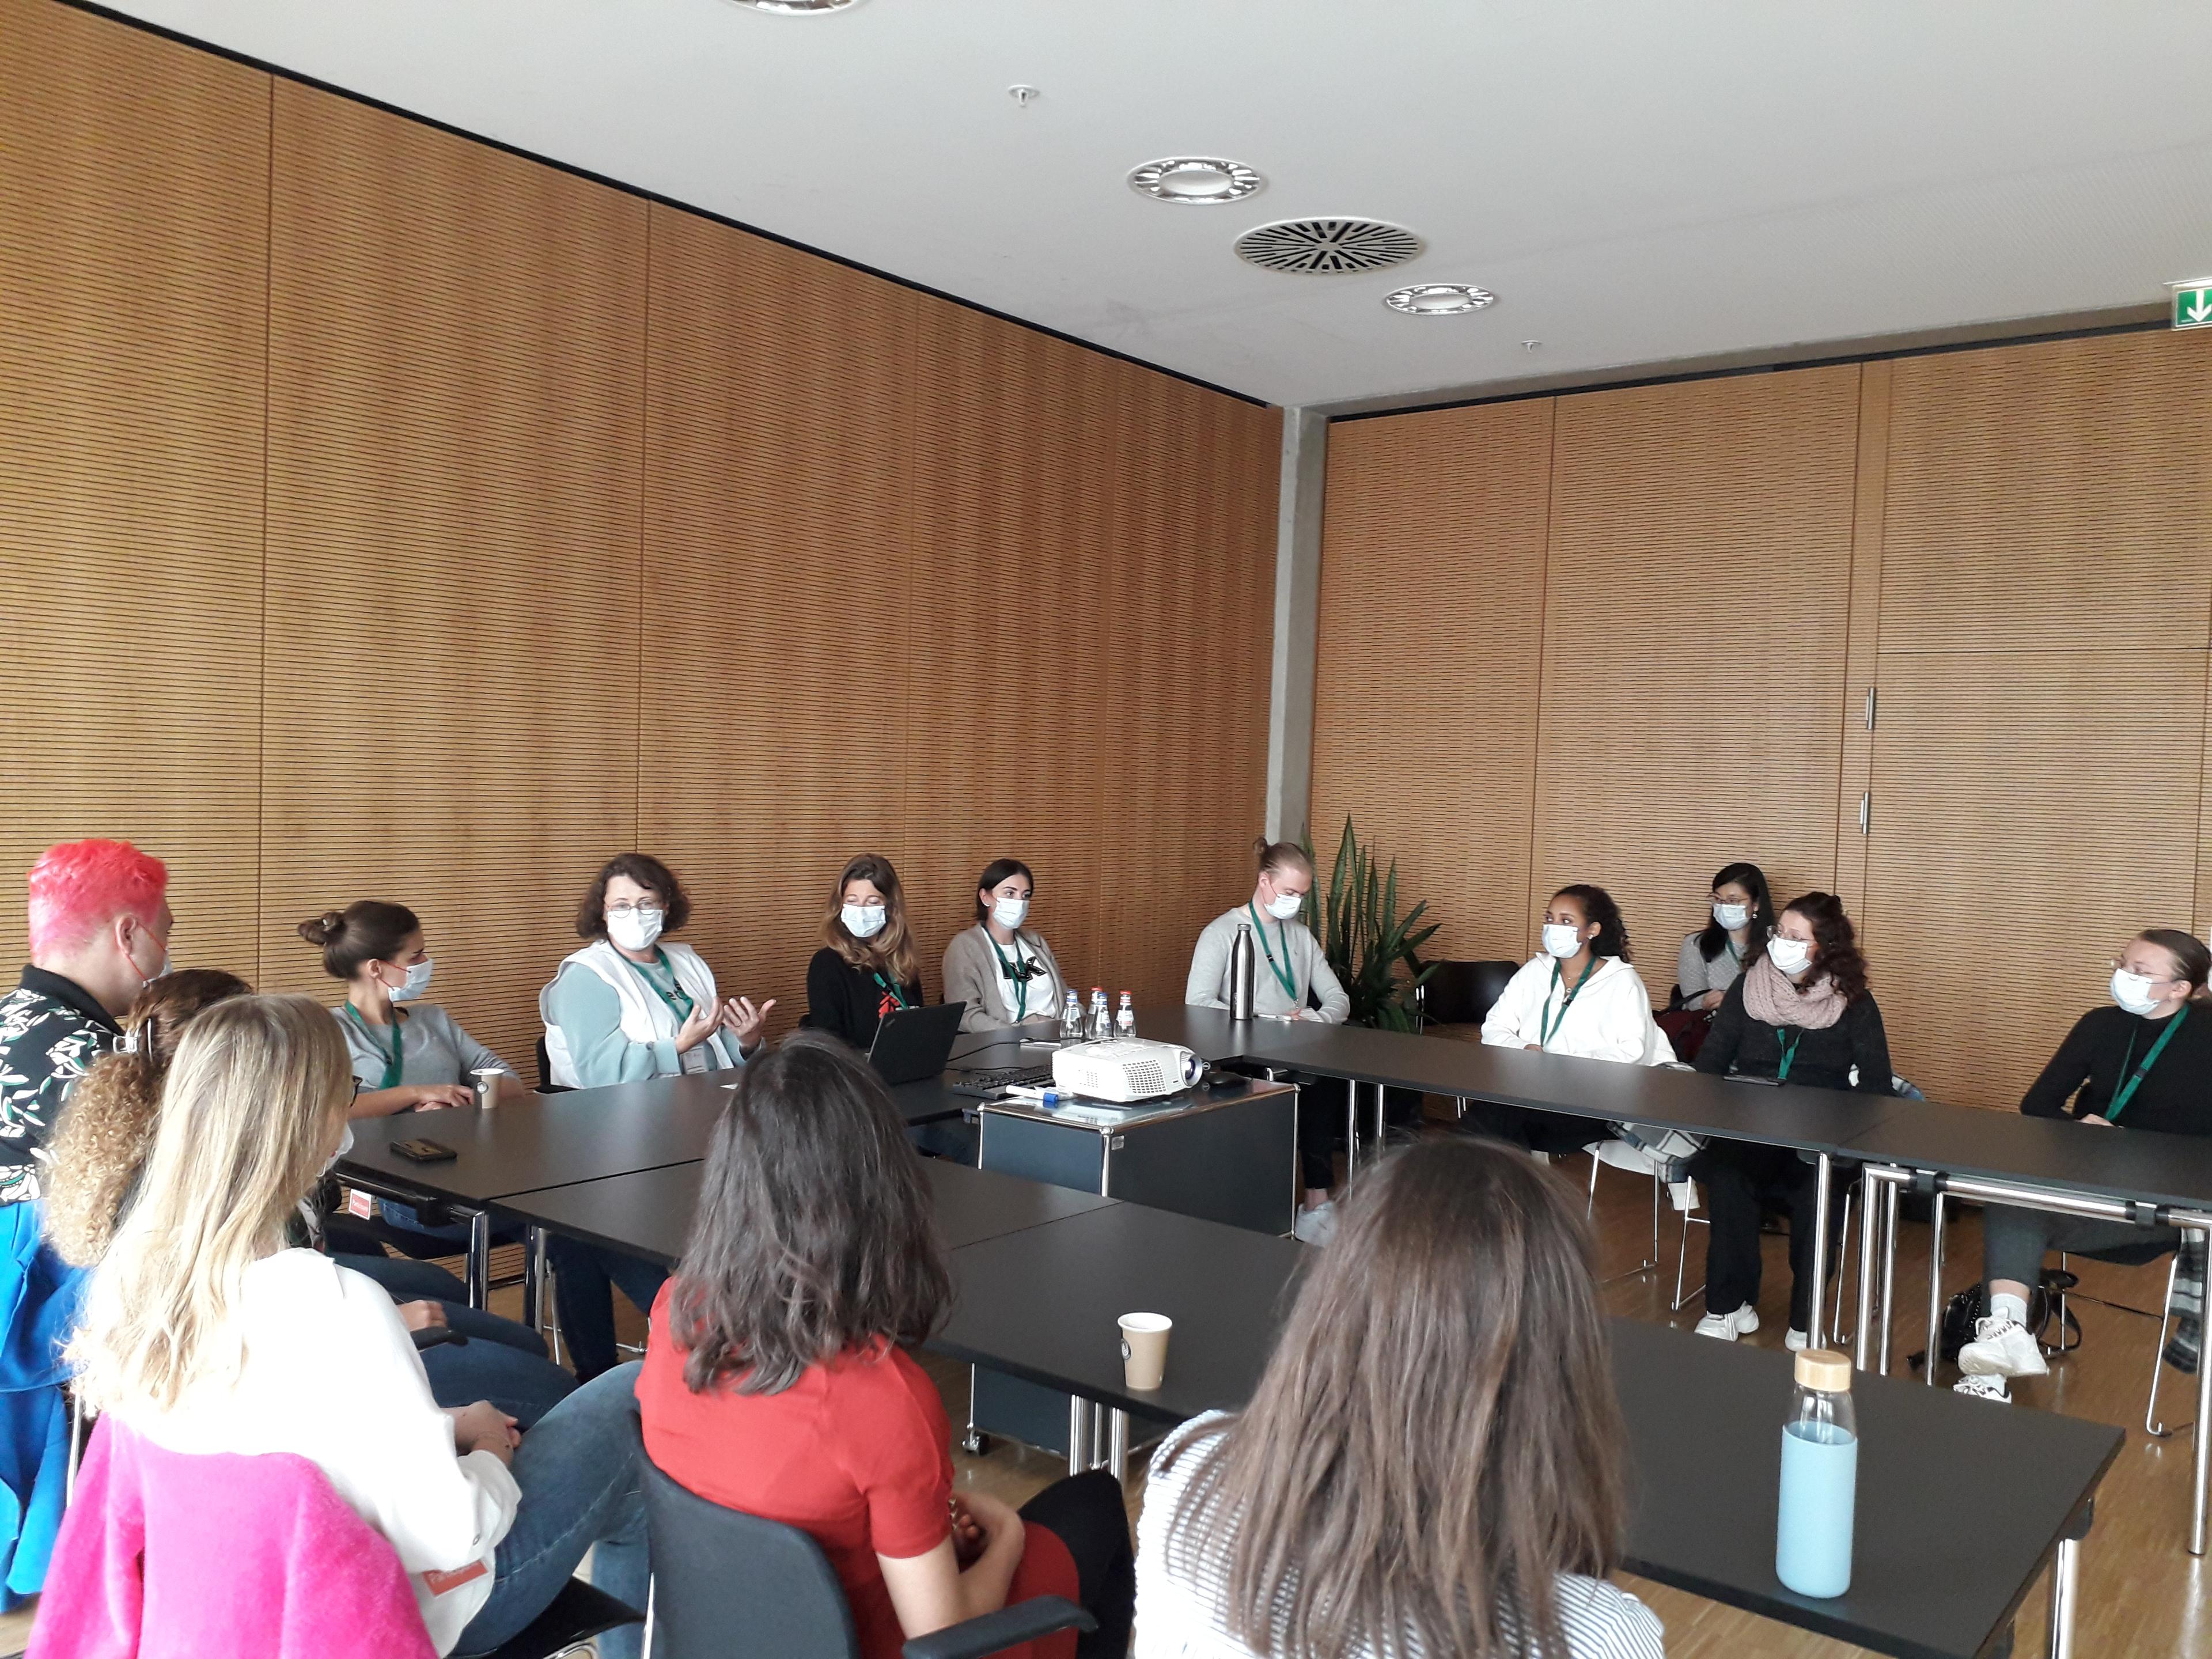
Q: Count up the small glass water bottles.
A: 4